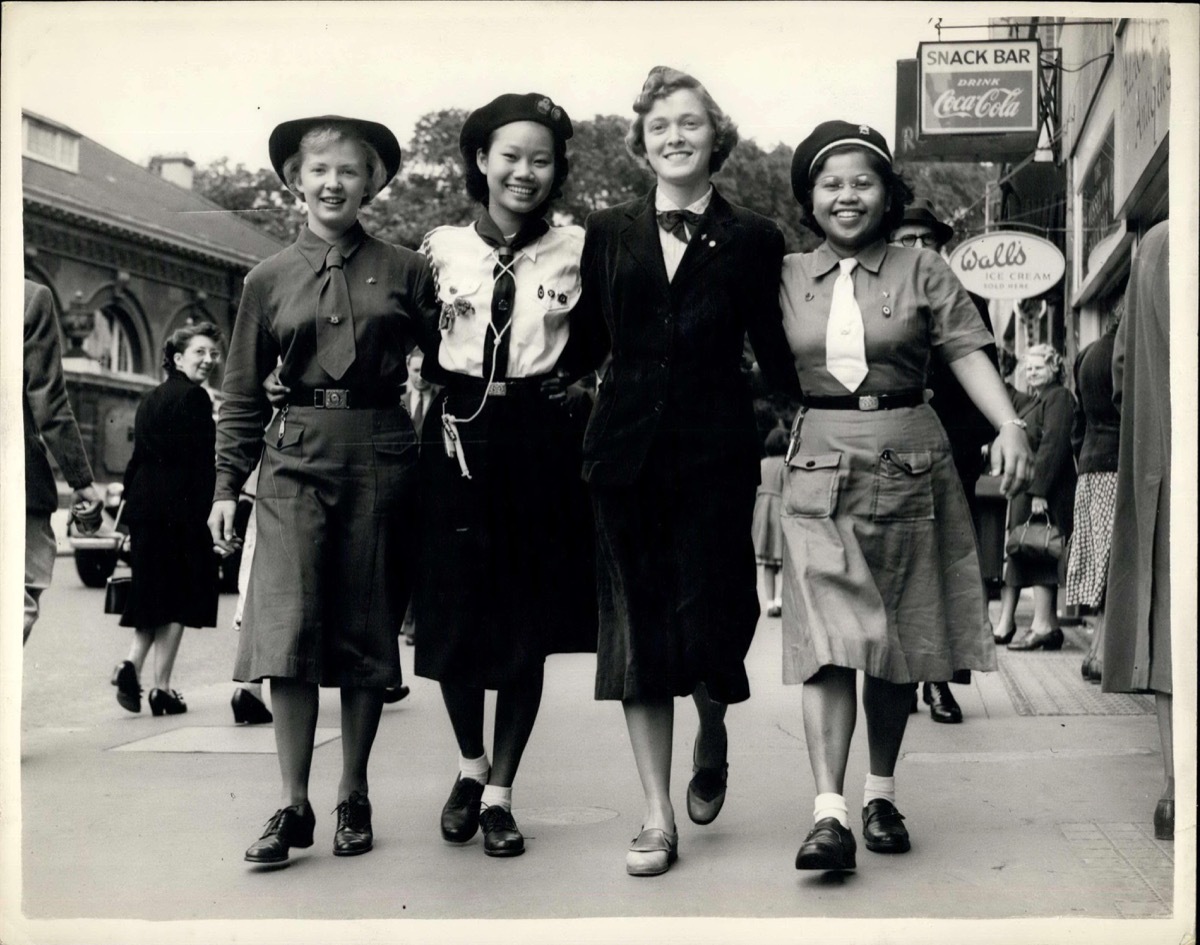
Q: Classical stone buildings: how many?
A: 1